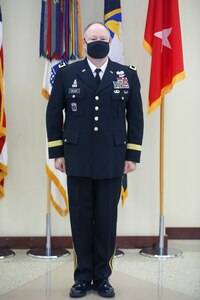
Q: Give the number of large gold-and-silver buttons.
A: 4